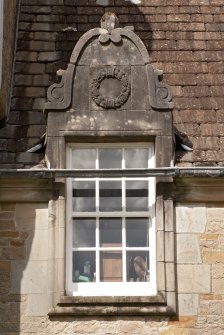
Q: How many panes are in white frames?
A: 12